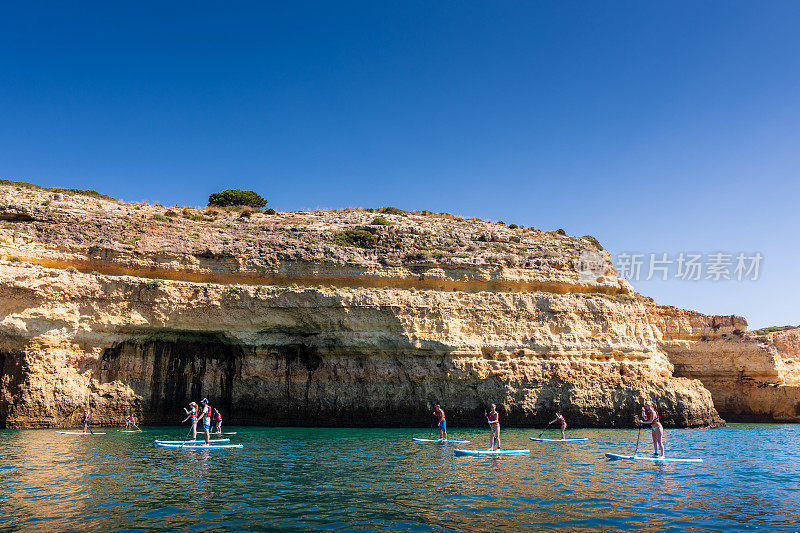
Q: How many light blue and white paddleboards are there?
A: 6